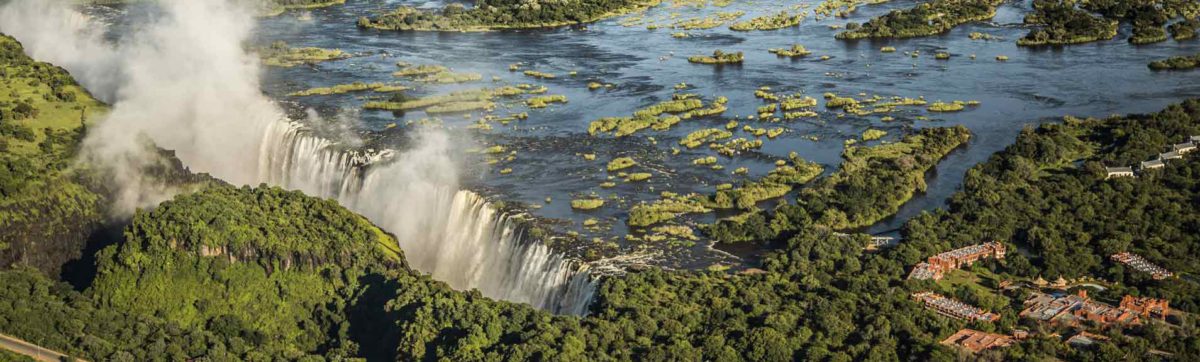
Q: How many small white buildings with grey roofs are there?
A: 5